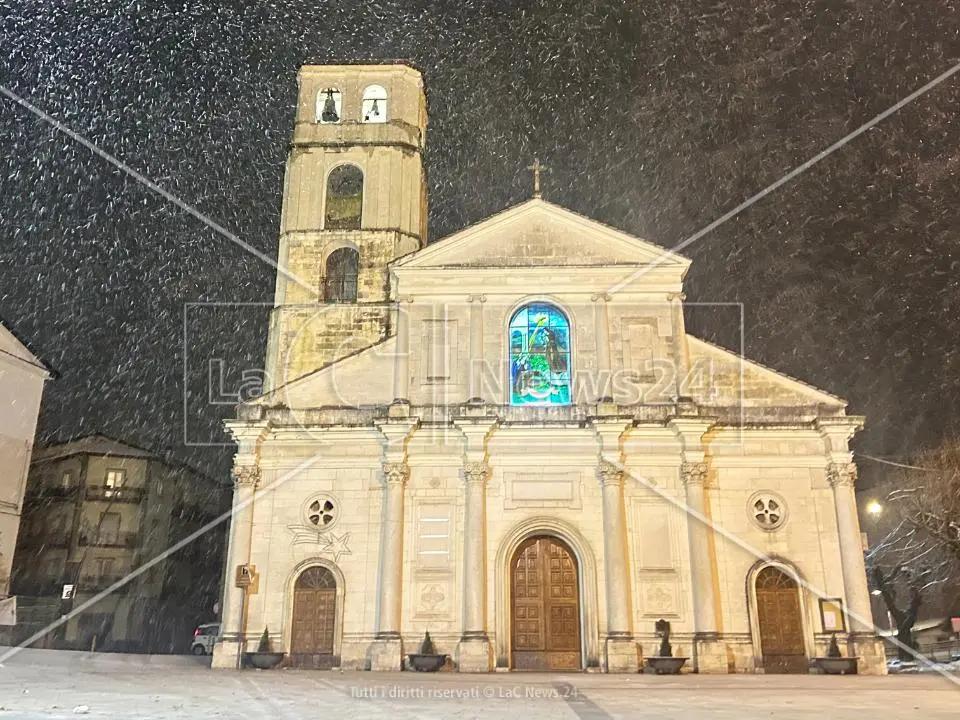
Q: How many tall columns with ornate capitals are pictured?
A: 6